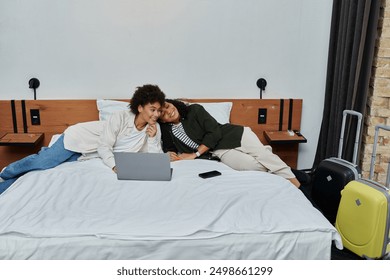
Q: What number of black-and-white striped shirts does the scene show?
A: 1